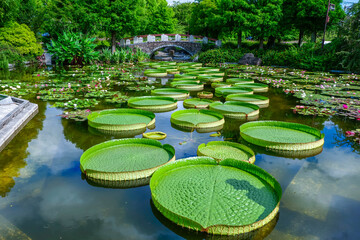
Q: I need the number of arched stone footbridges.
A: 1